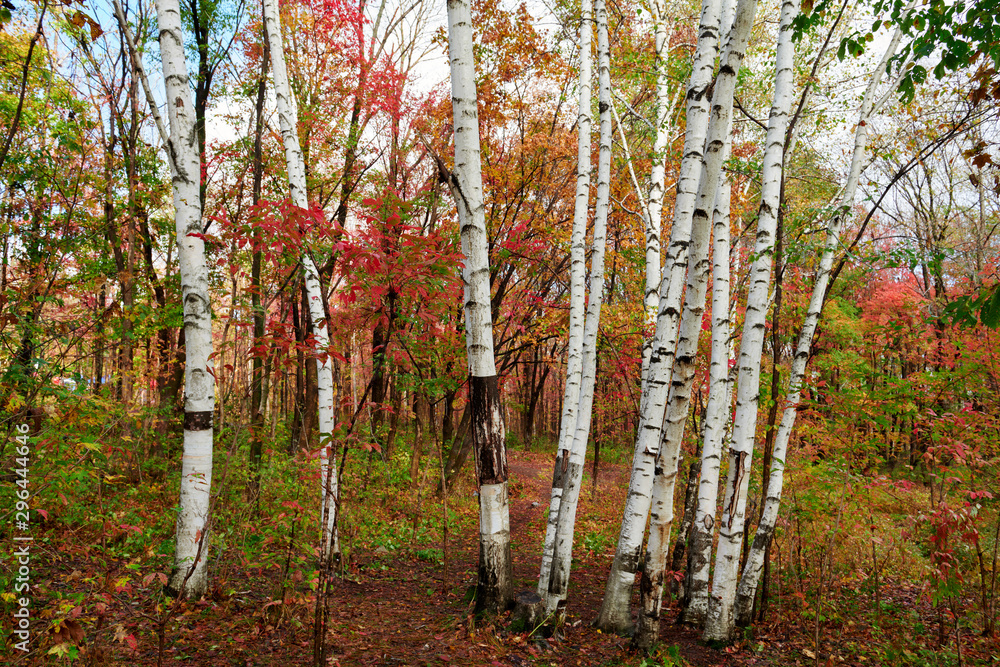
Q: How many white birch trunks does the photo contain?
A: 11